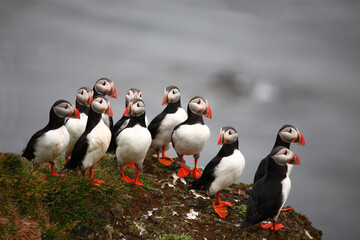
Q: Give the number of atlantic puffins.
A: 11